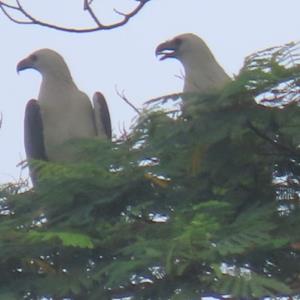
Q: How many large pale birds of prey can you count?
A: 2